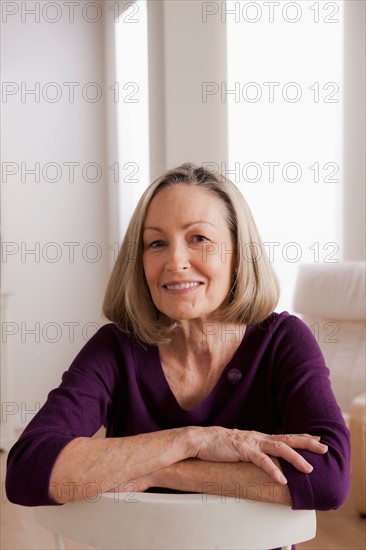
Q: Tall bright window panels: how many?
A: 2